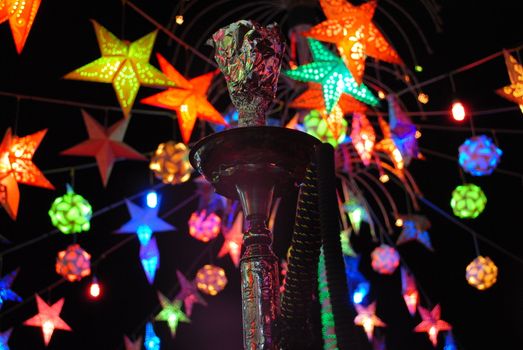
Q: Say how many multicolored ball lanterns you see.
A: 10